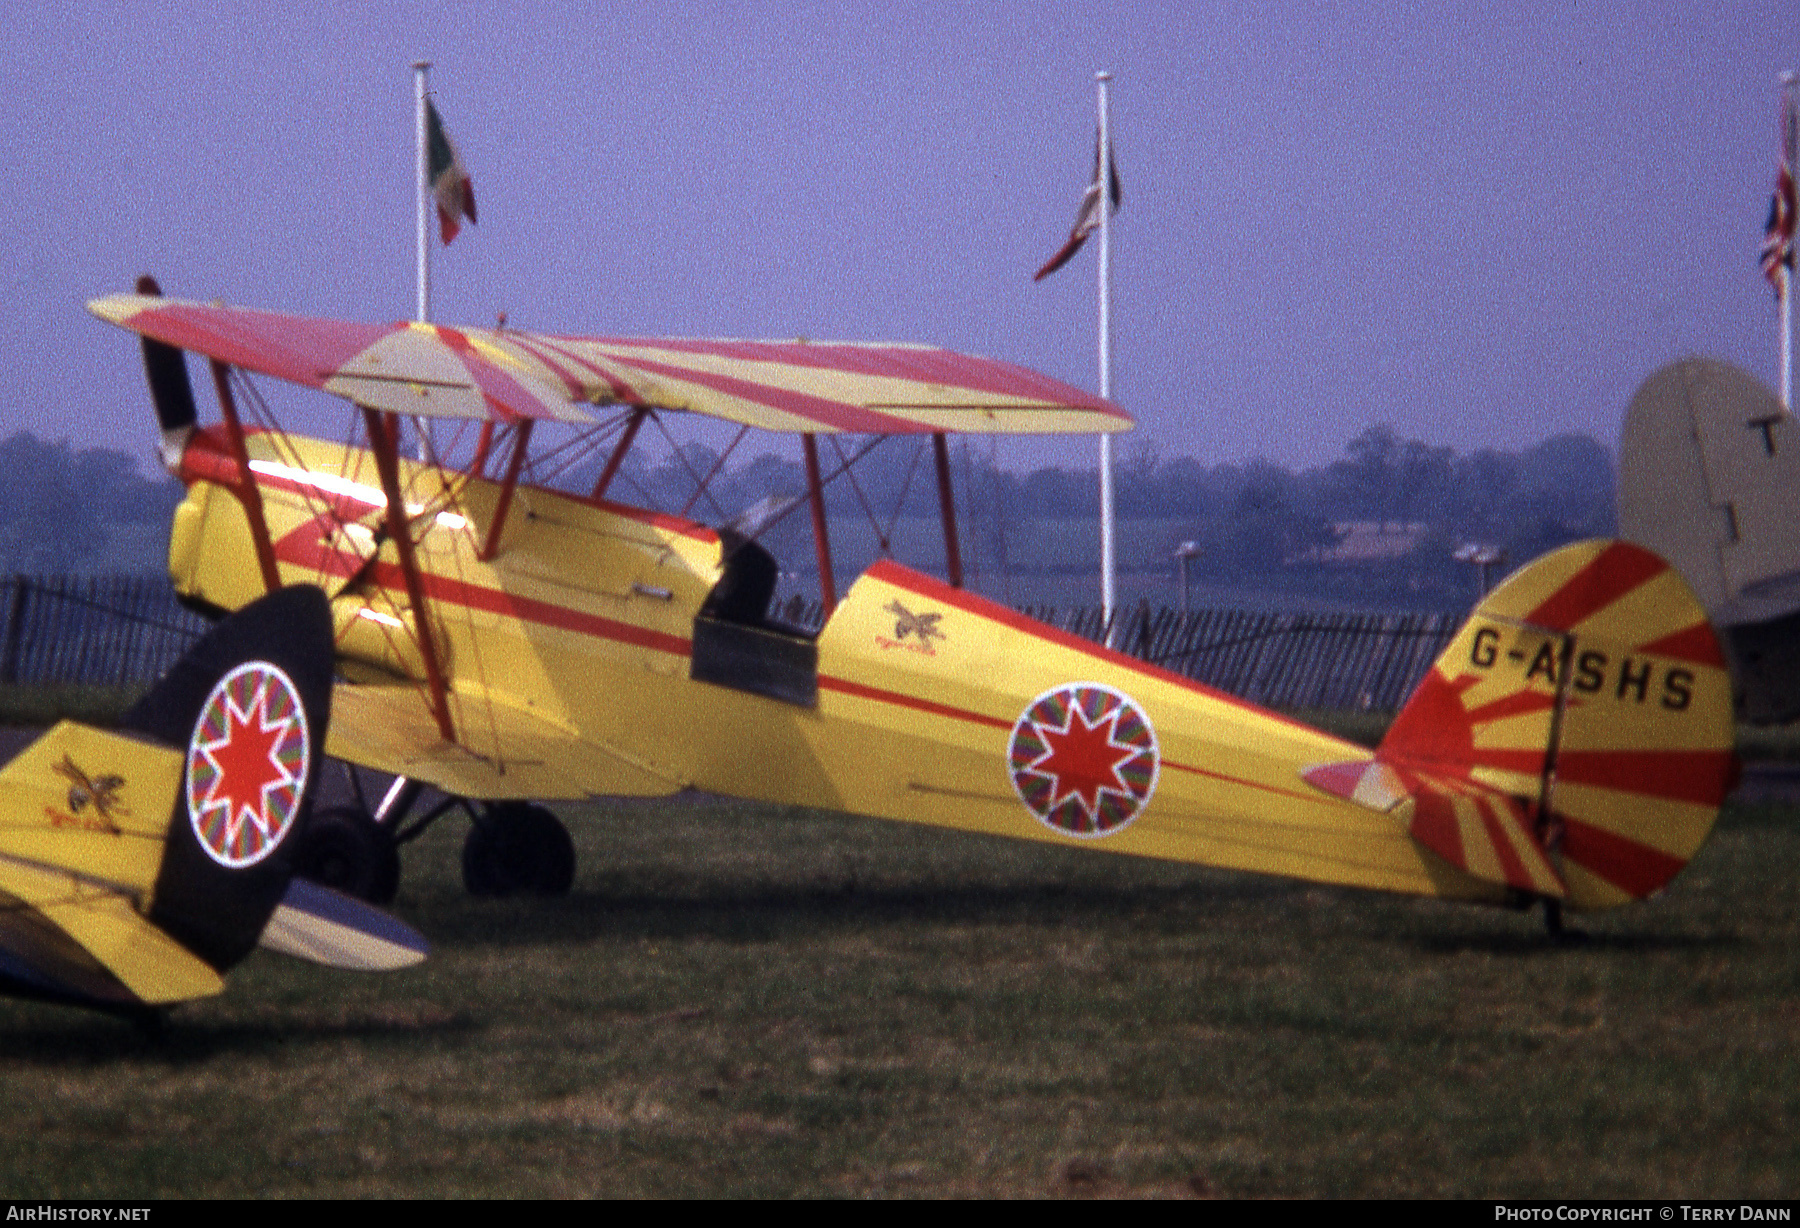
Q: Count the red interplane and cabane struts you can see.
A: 8